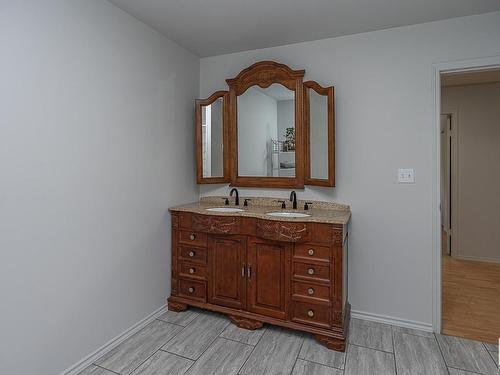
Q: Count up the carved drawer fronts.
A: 2